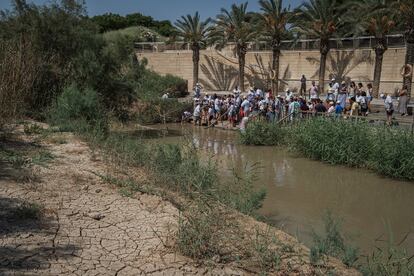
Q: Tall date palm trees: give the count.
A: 6